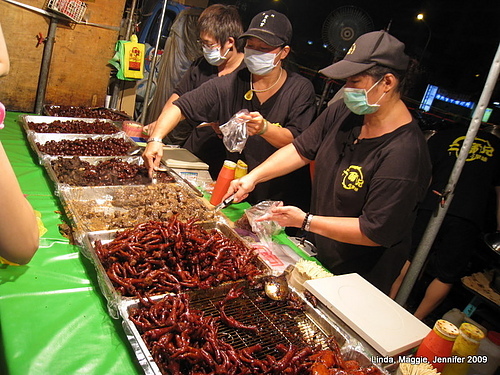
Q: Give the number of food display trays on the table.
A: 7